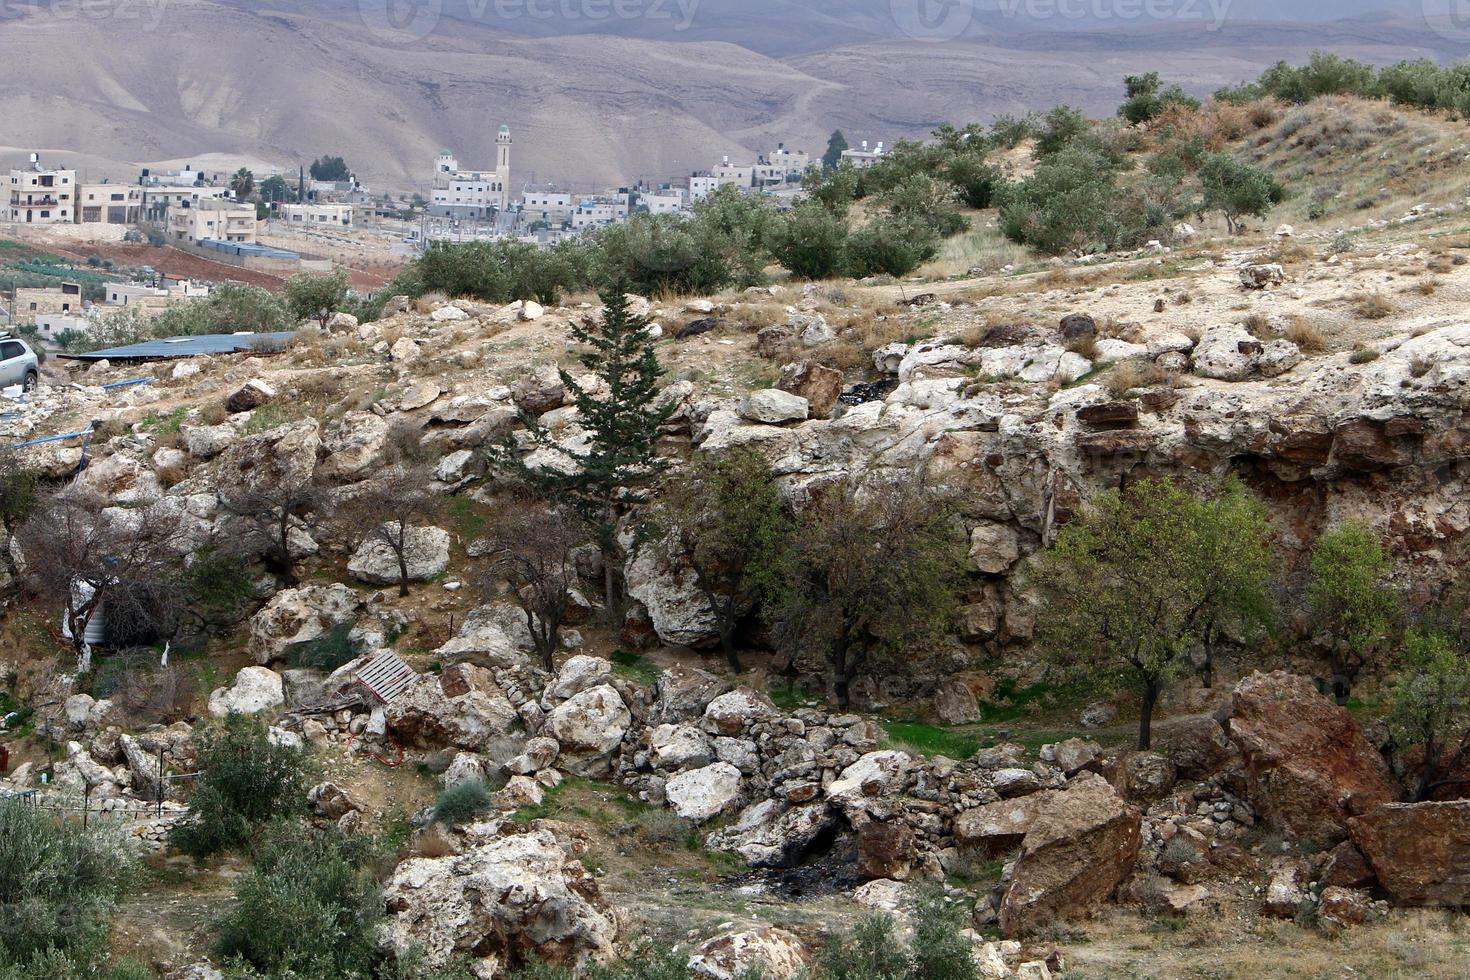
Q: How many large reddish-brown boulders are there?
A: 3